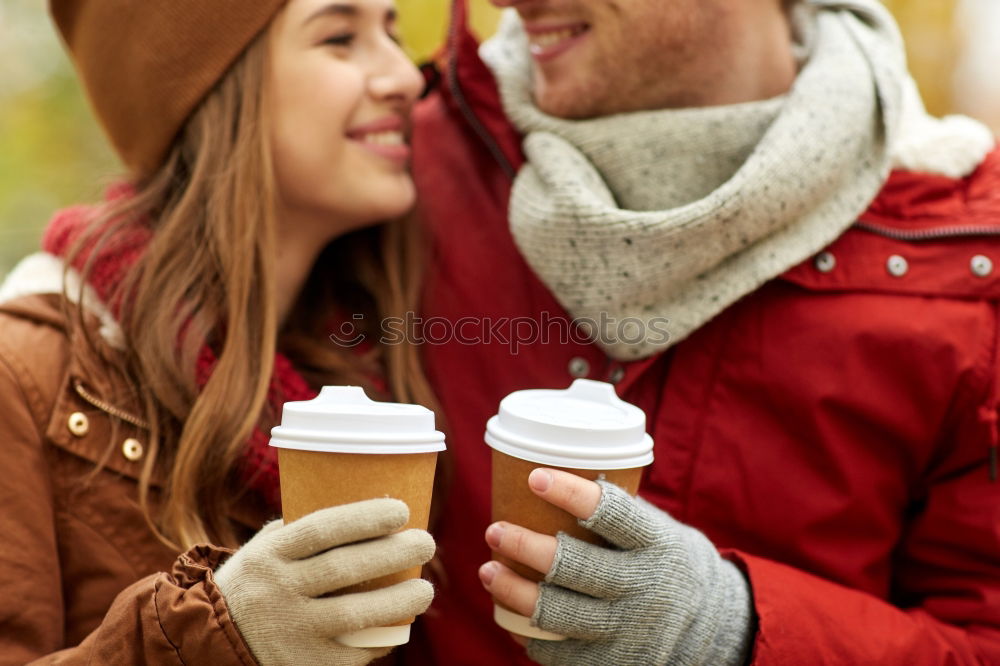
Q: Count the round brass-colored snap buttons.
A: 2